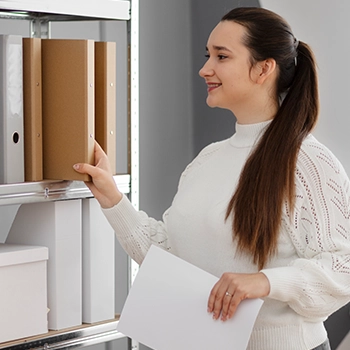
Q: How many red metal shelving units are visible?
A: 0